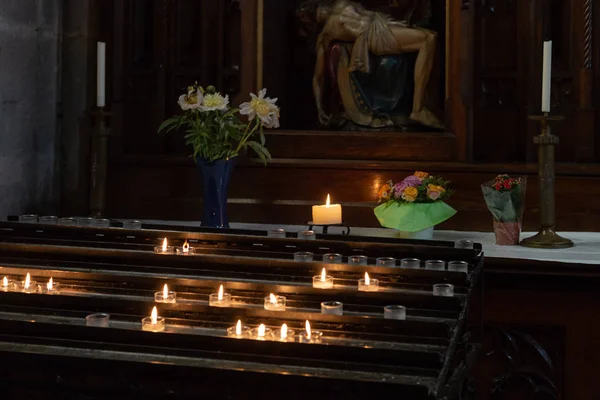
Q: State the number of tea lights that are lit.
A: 15